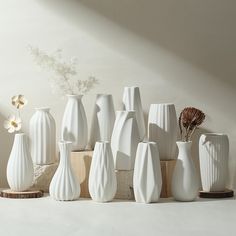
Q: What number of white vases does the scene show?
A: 12